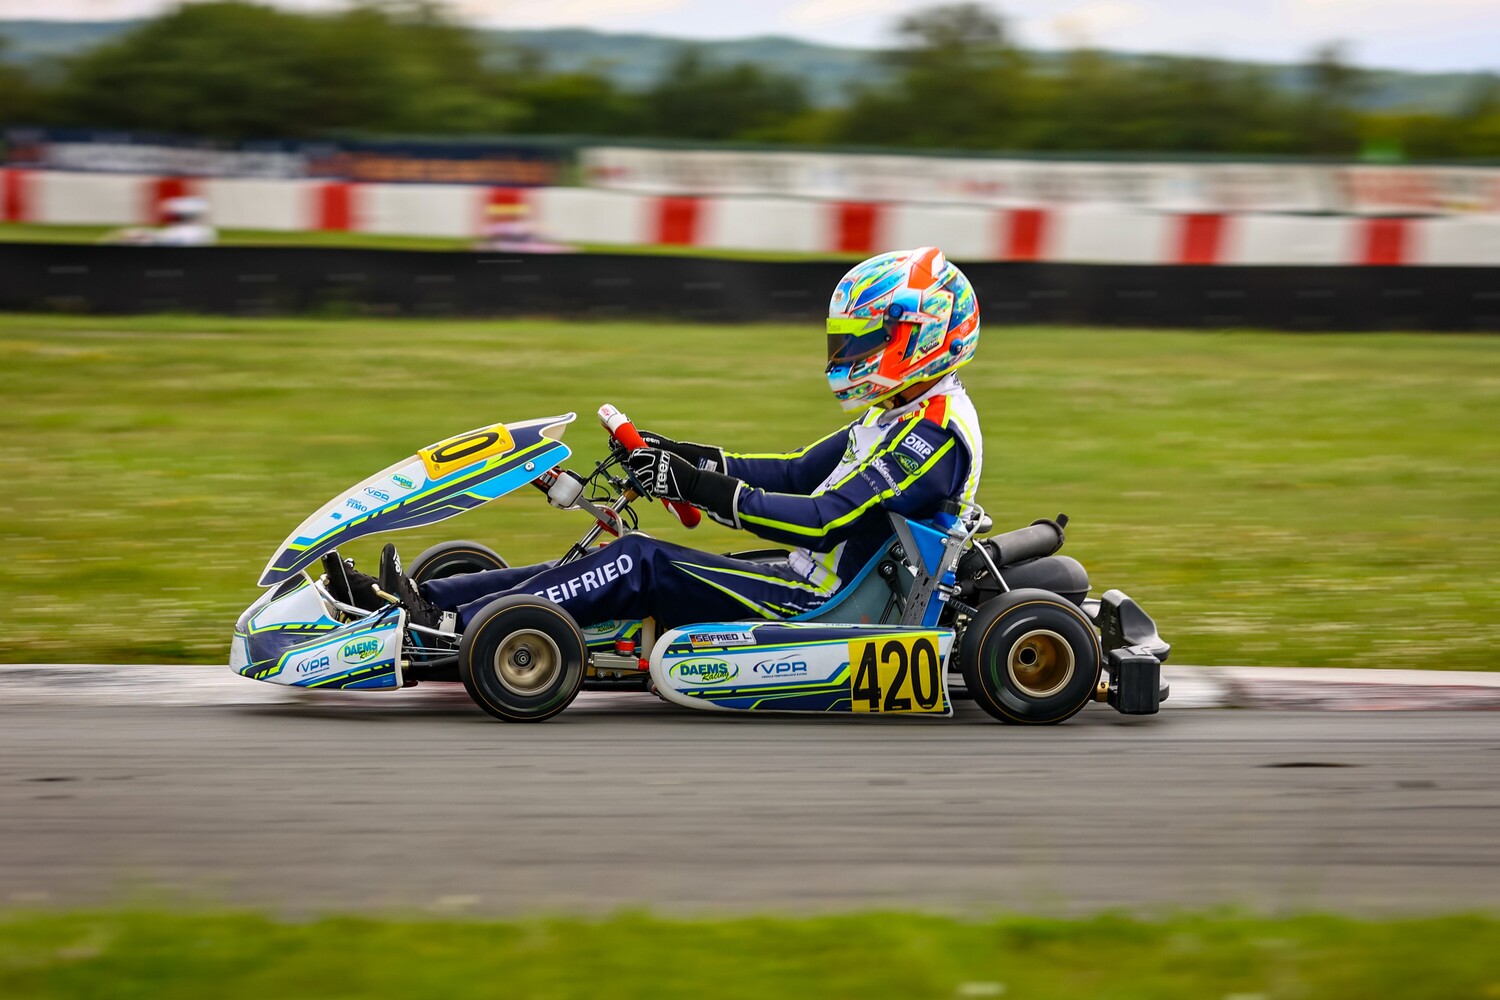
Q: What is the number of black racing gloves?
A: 2